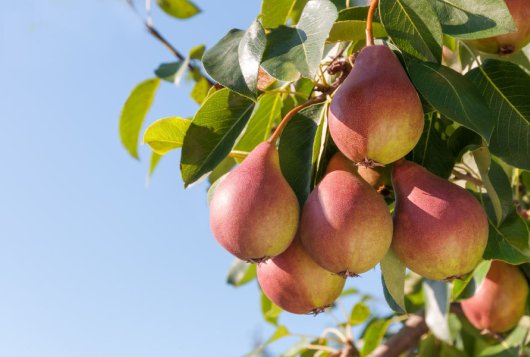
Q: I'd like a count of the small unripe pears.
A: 0